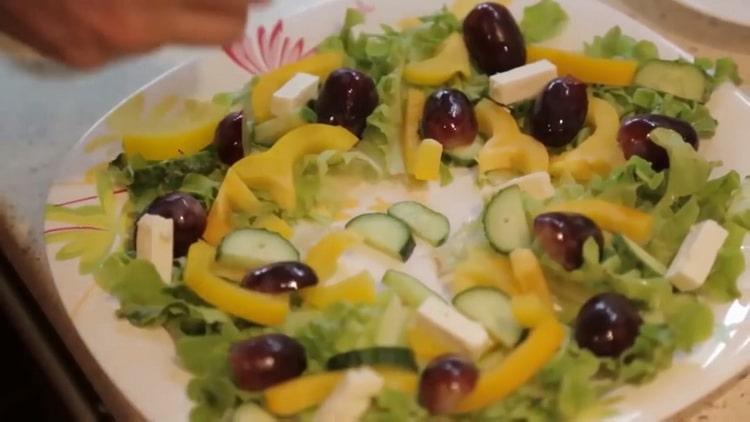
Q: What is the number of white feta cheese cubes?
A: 7